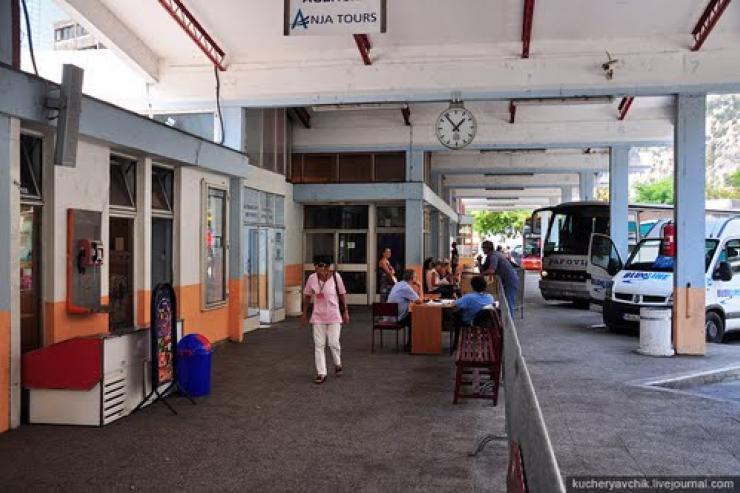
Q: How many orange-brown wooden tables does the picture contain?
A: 1